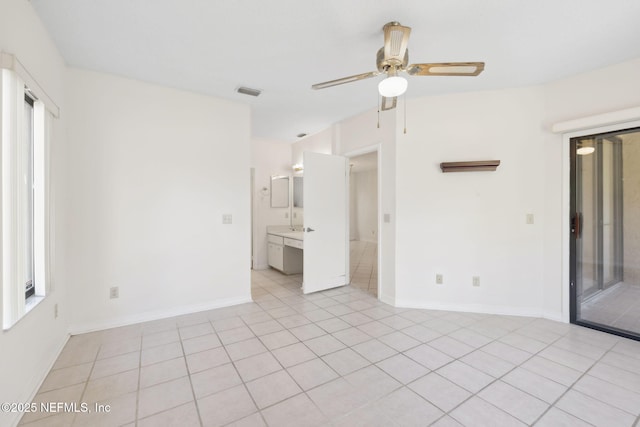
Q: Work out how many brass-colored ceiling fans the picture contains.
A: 1